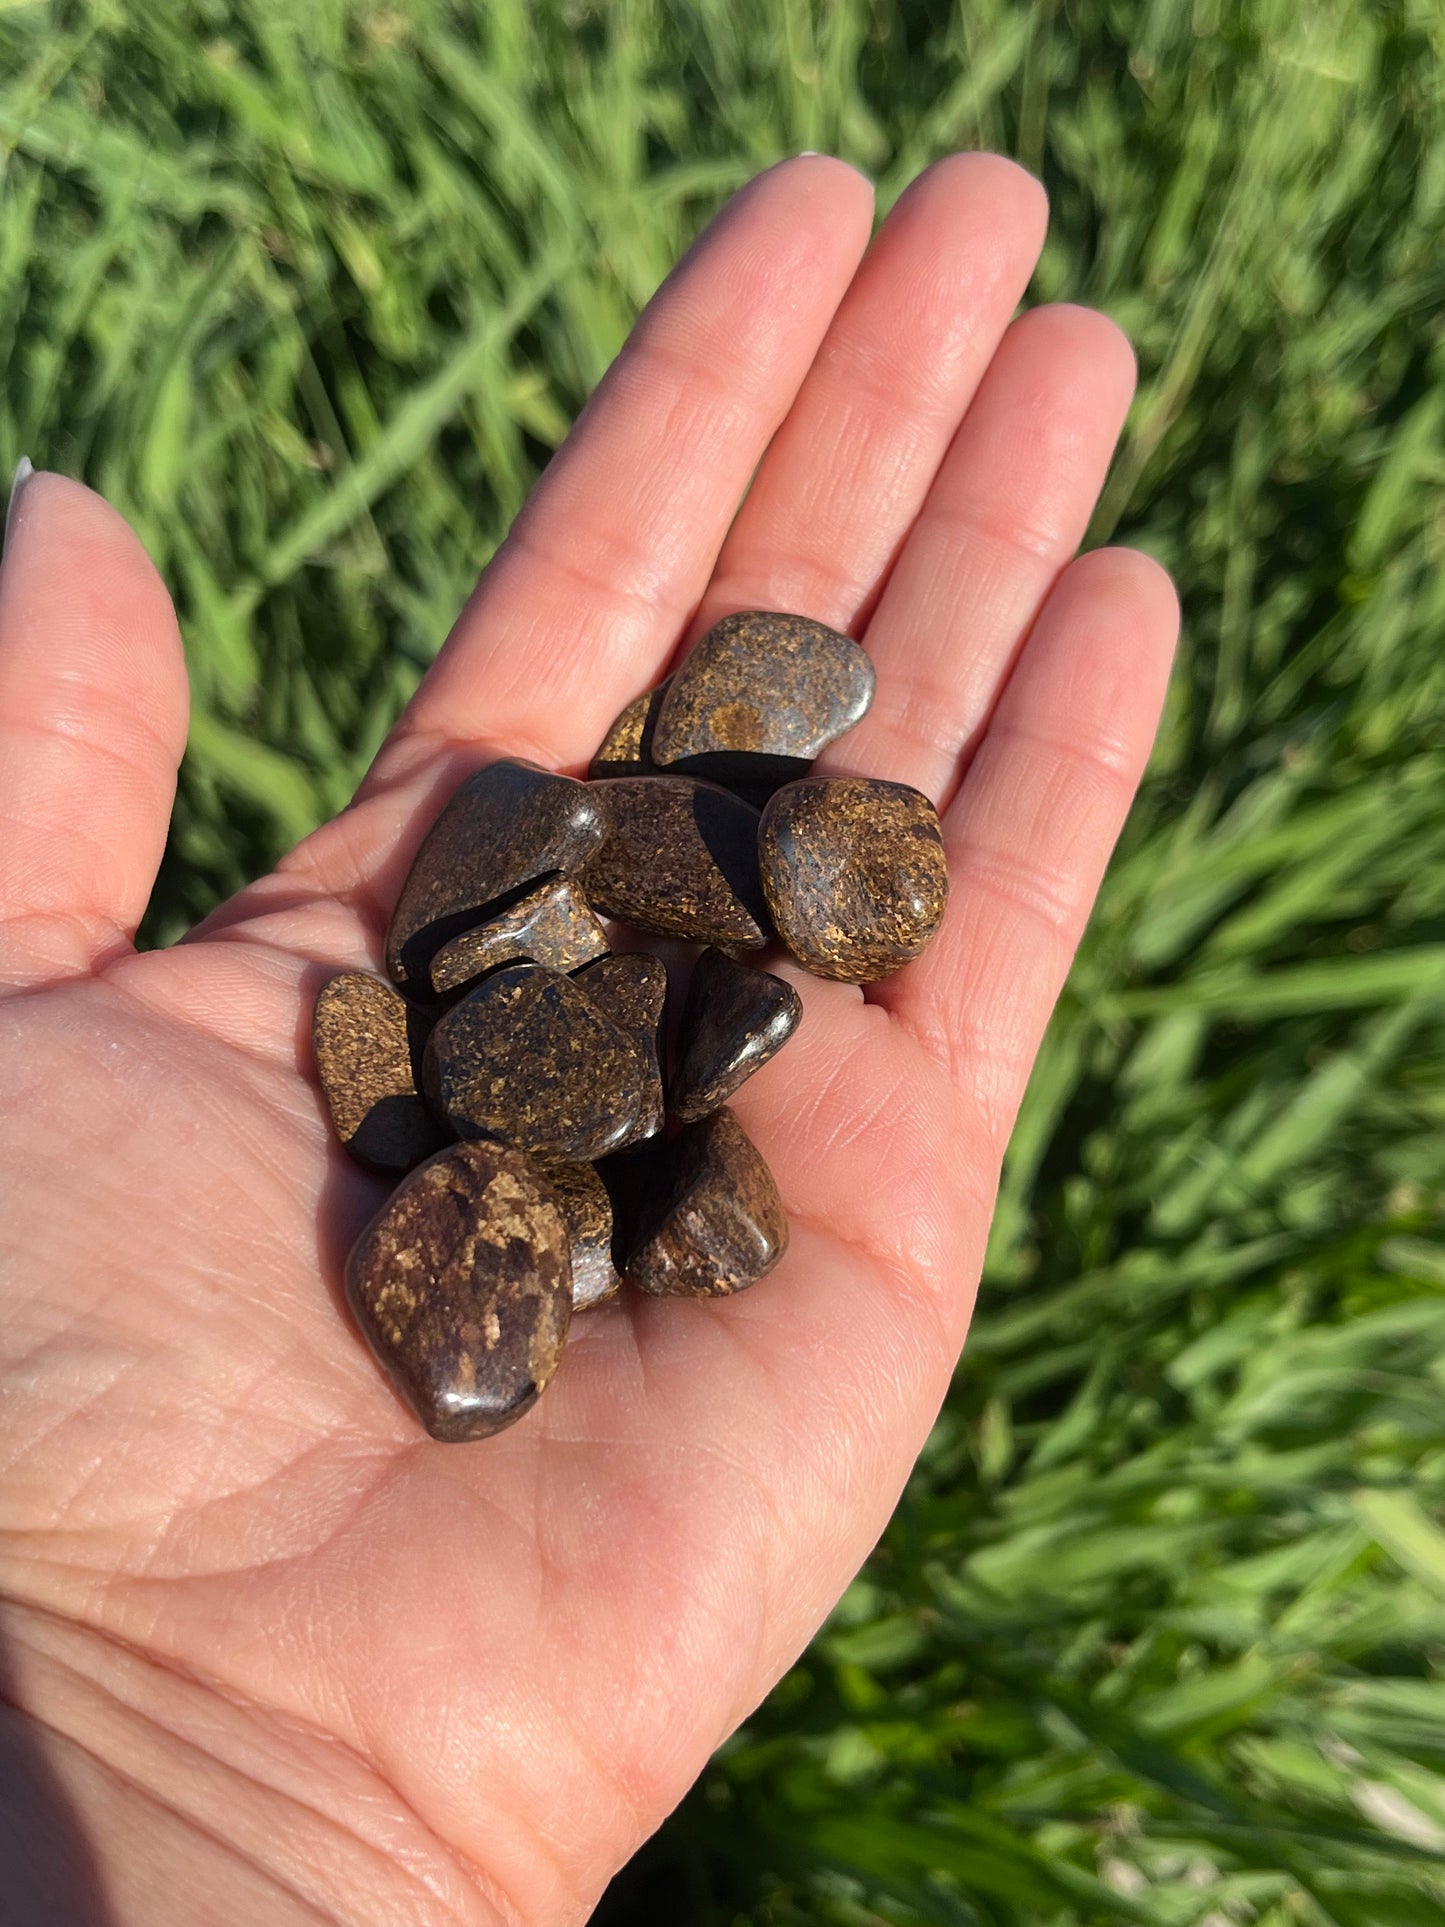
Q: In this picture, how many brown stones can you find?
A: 13